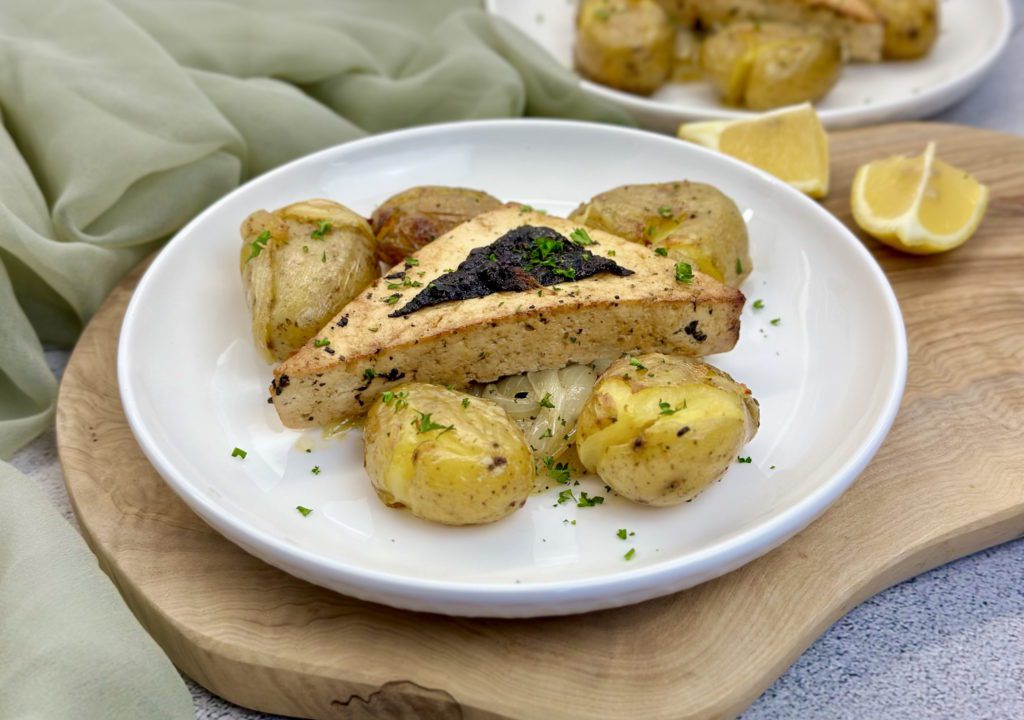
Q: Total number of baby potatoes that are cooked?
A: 8